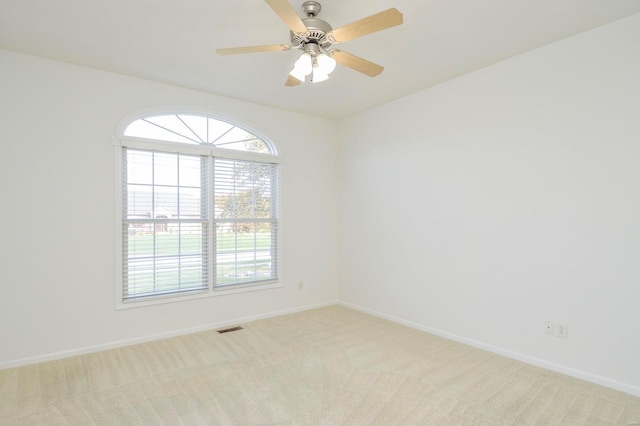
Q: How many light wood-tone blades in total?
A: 5